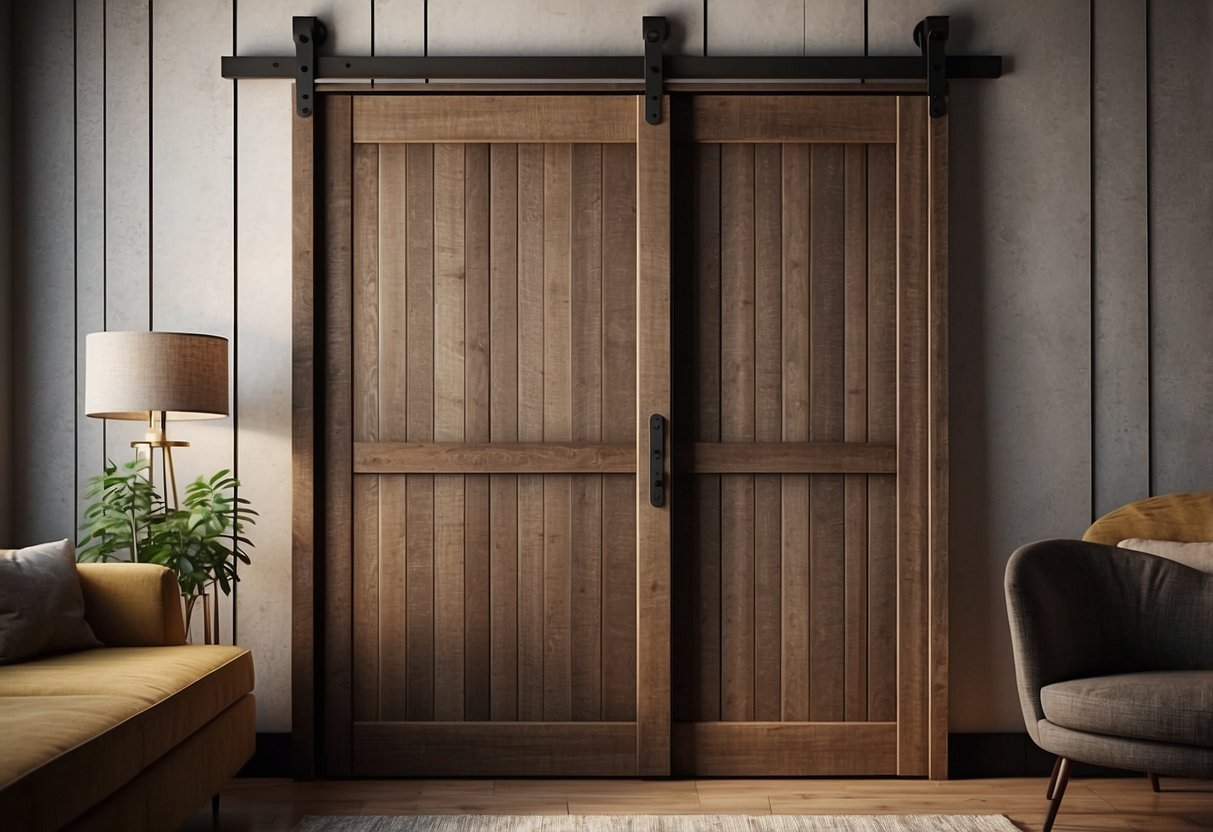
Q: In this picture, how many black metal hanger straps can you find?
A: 3